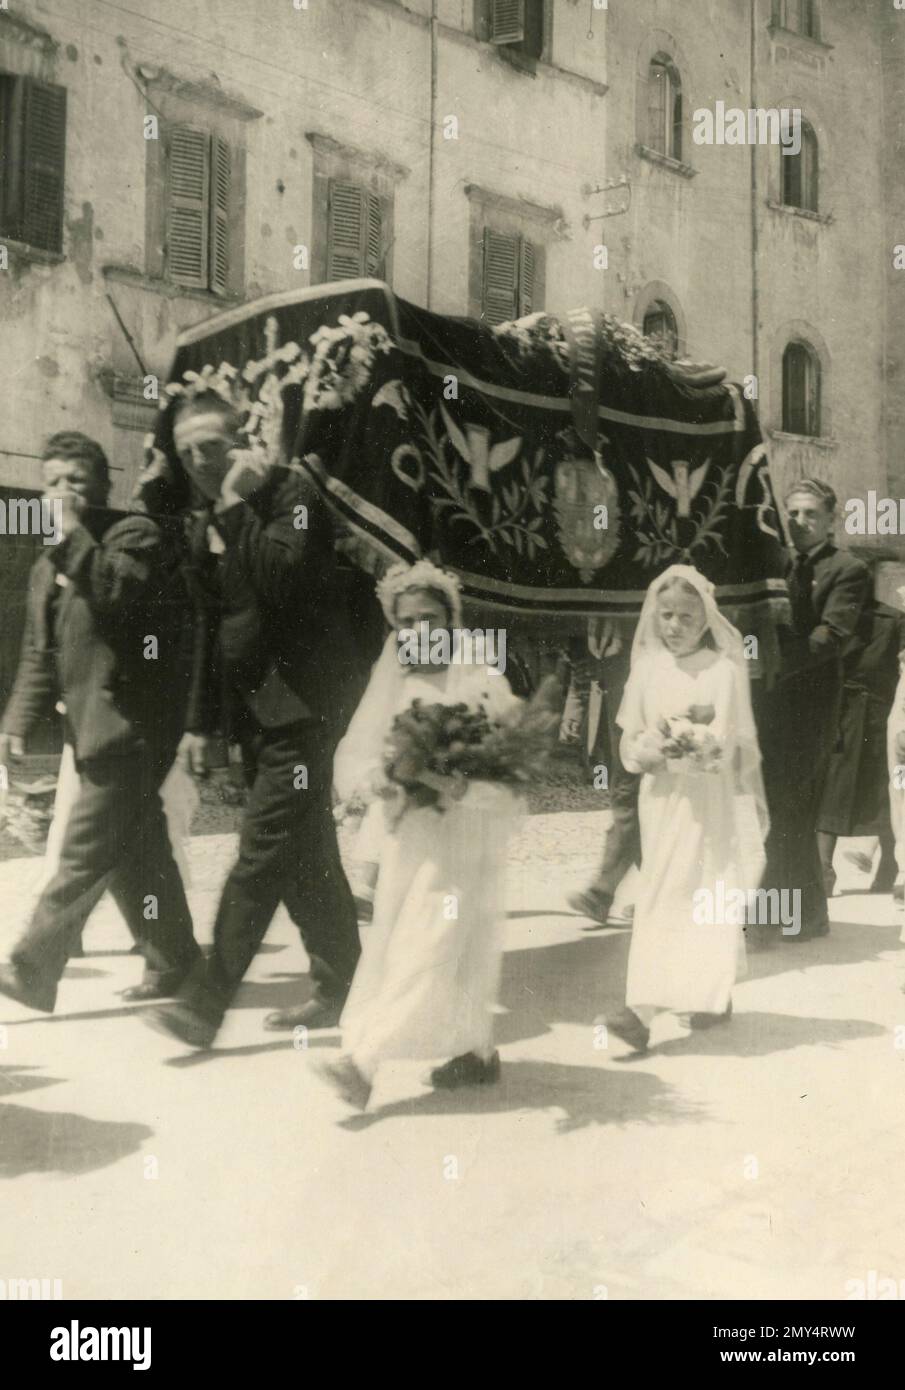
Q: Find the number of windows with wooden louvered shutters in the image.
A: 5